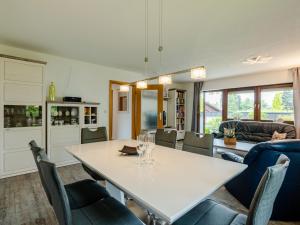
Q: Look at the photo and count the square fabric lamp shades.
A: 4